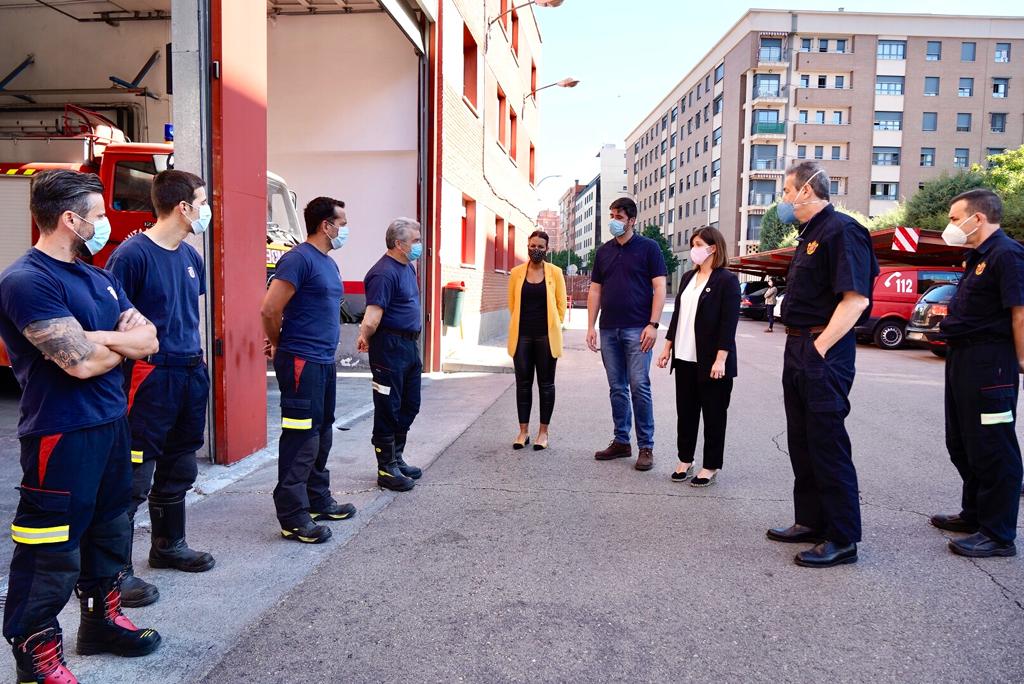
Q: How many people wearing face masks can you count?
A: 9